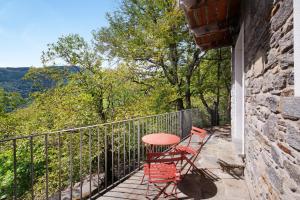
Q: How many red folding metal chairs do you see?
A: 2